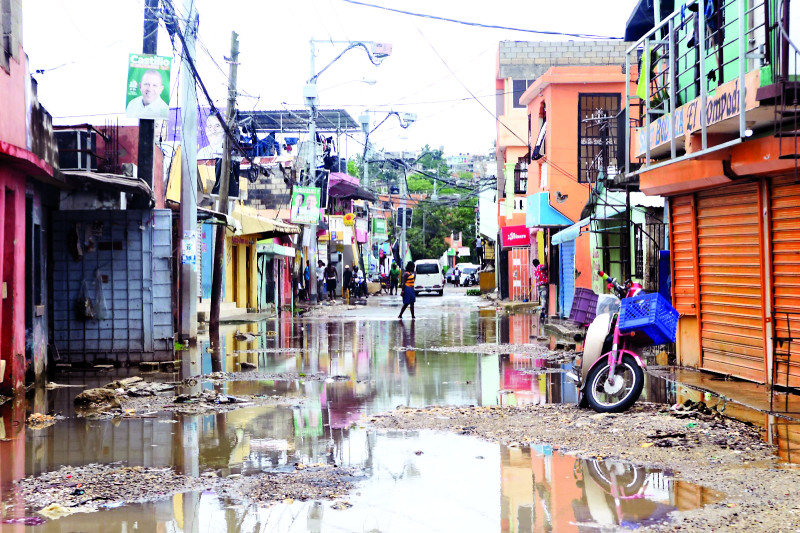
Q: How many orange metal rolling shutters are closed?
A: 3